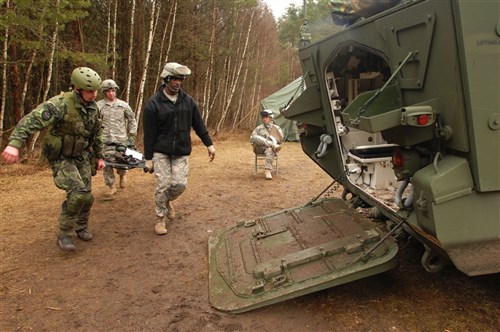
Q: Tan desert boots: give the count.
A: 6